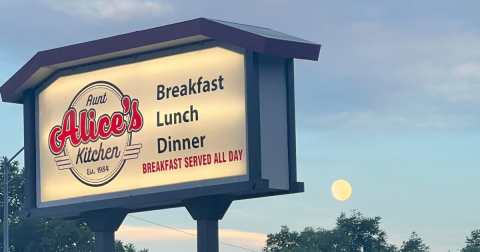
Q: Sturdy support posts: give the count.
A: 2